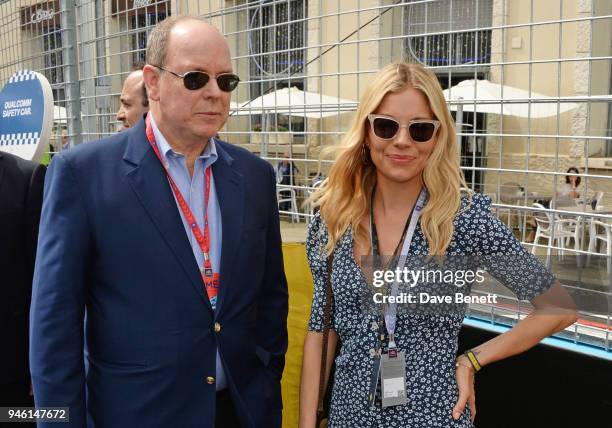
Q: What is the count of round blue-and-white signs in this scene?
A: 1